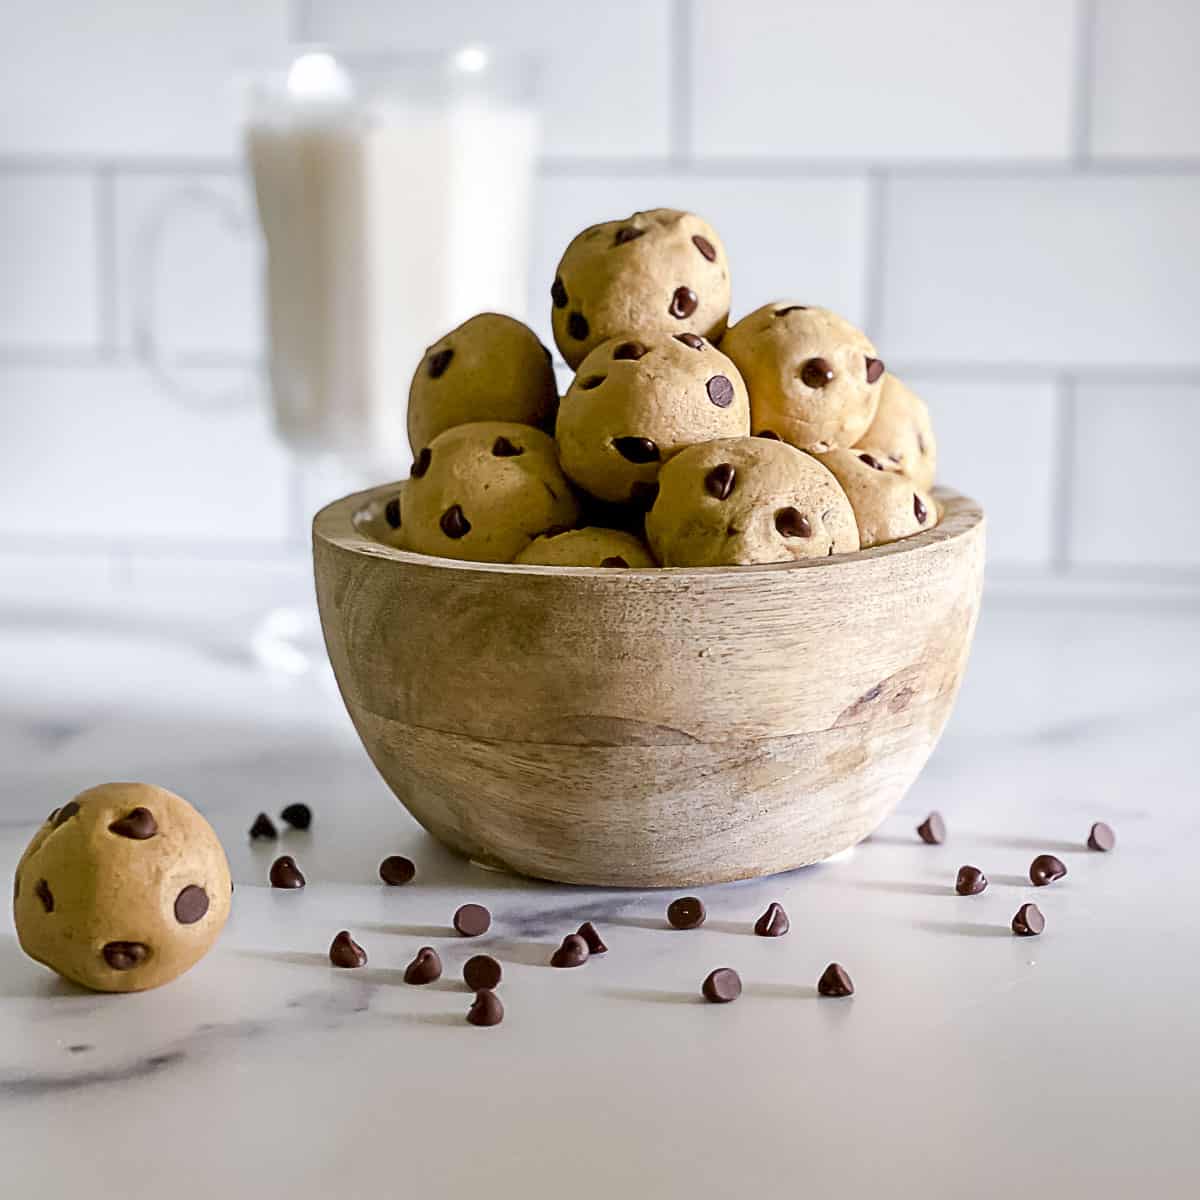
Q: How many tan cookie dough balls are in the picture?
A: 10